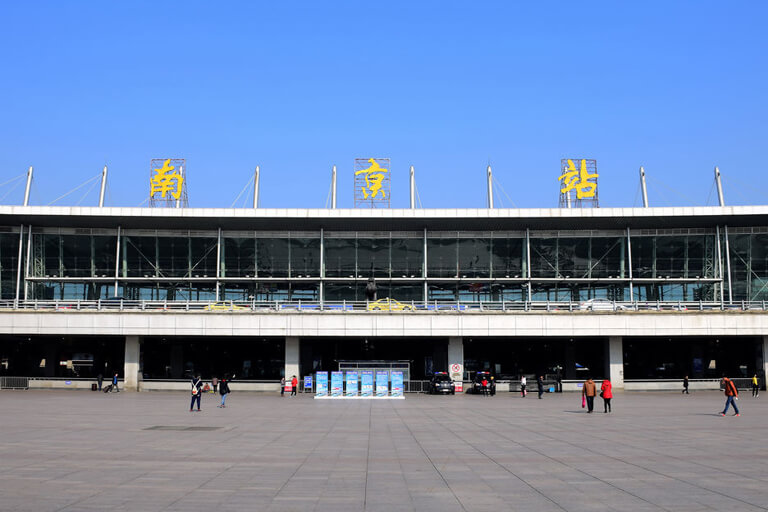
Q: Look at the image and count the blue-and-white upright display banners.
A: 6